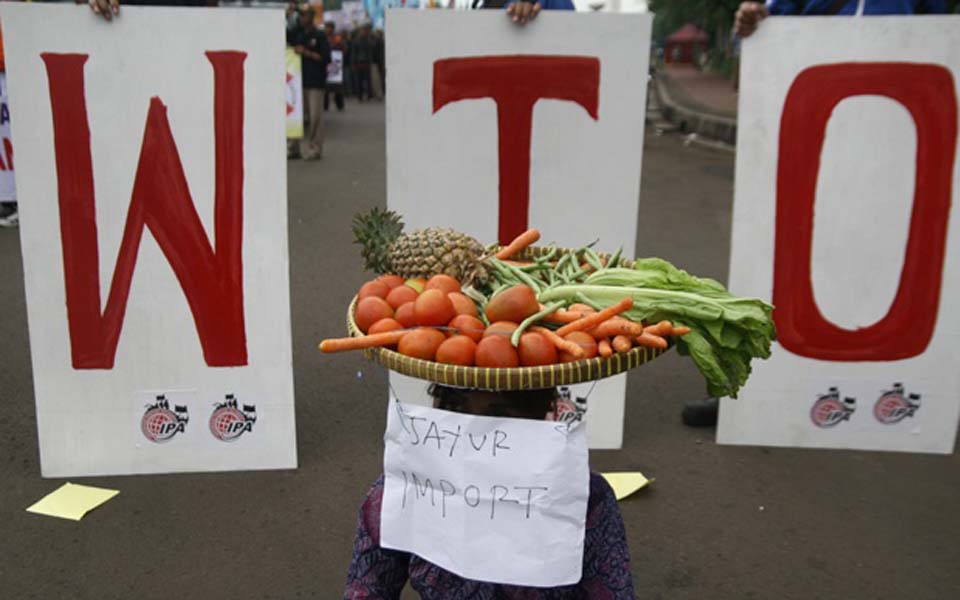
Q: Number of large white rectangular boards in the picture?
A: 3